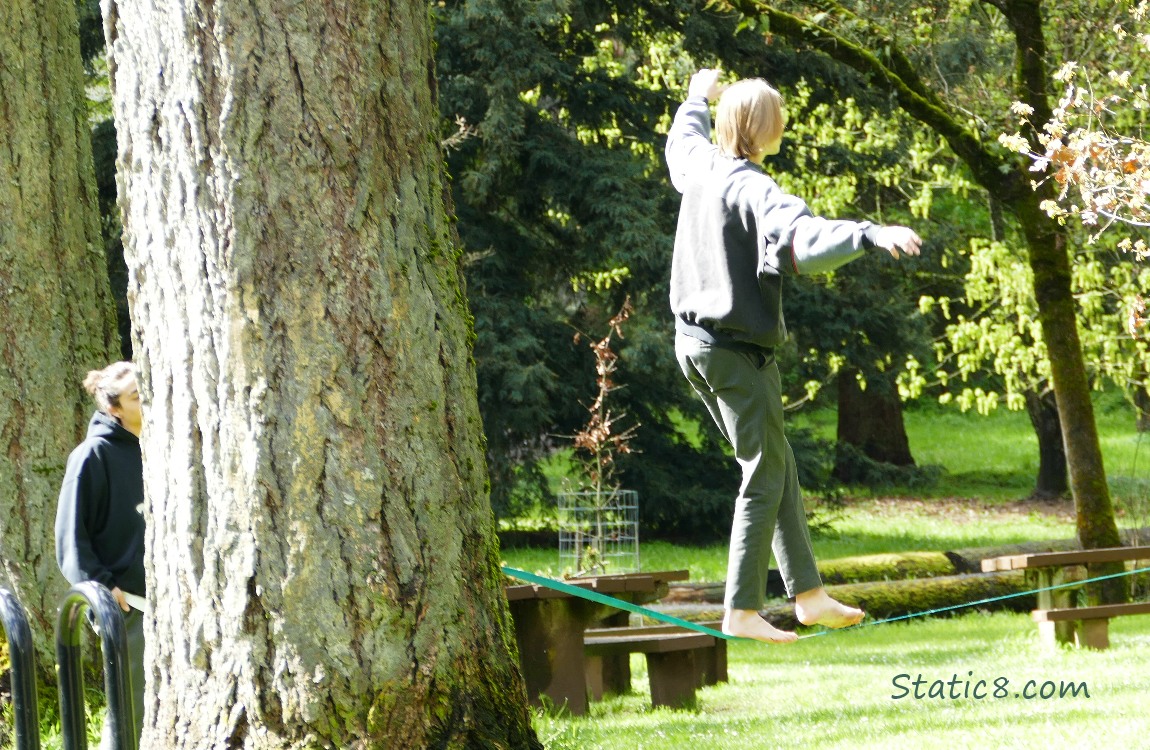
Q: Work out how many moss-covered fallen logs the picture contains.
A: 2